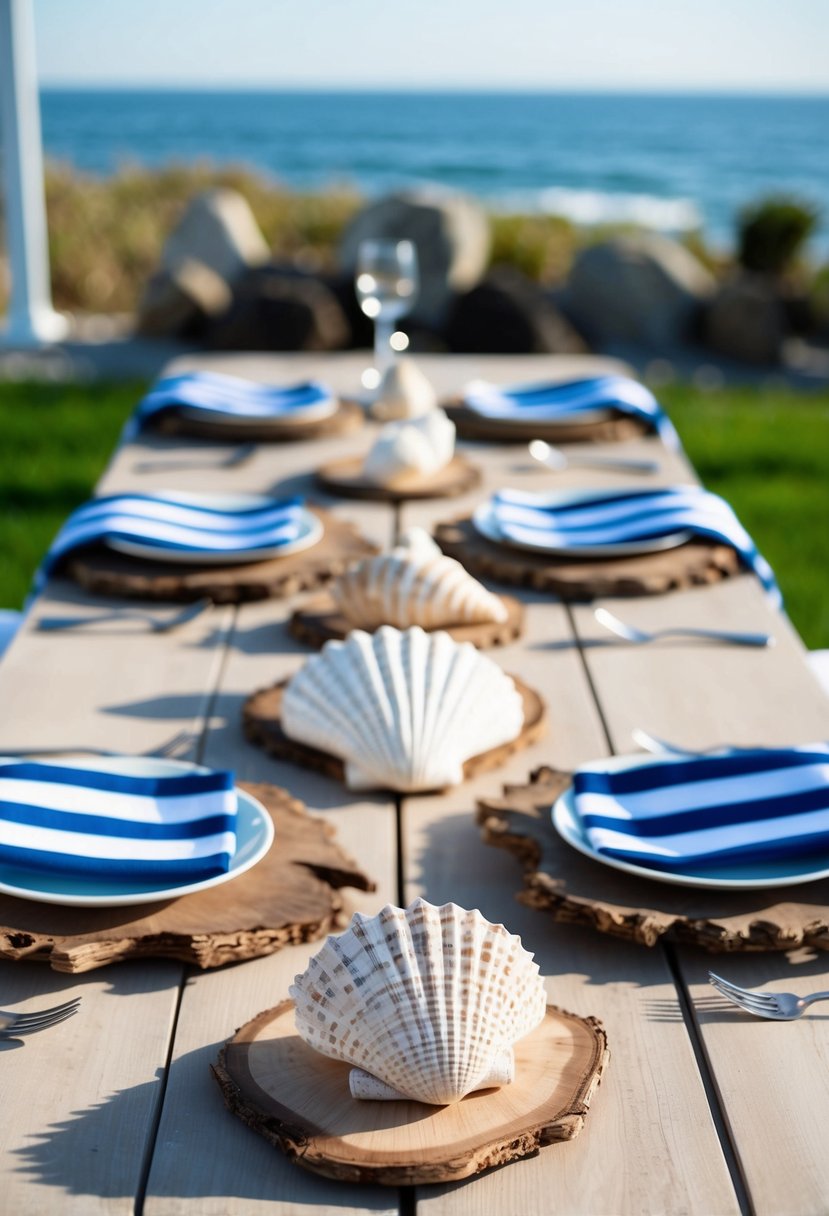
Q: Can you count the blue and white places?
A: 6